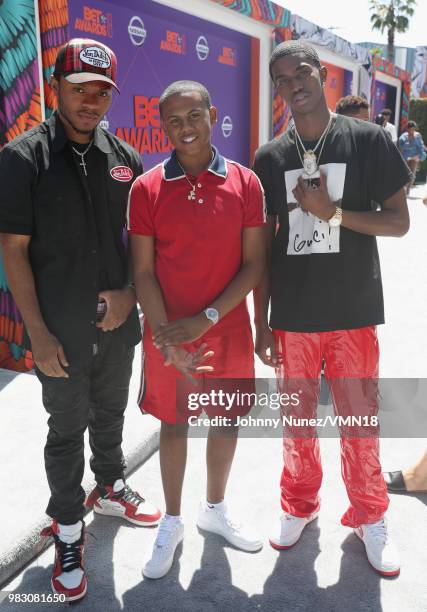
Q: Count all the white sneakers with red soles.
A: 2